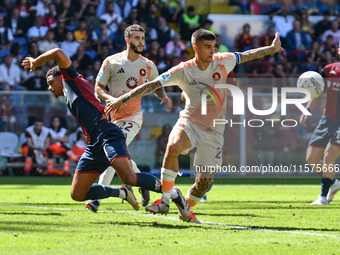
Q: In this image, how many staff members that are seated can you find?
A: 3